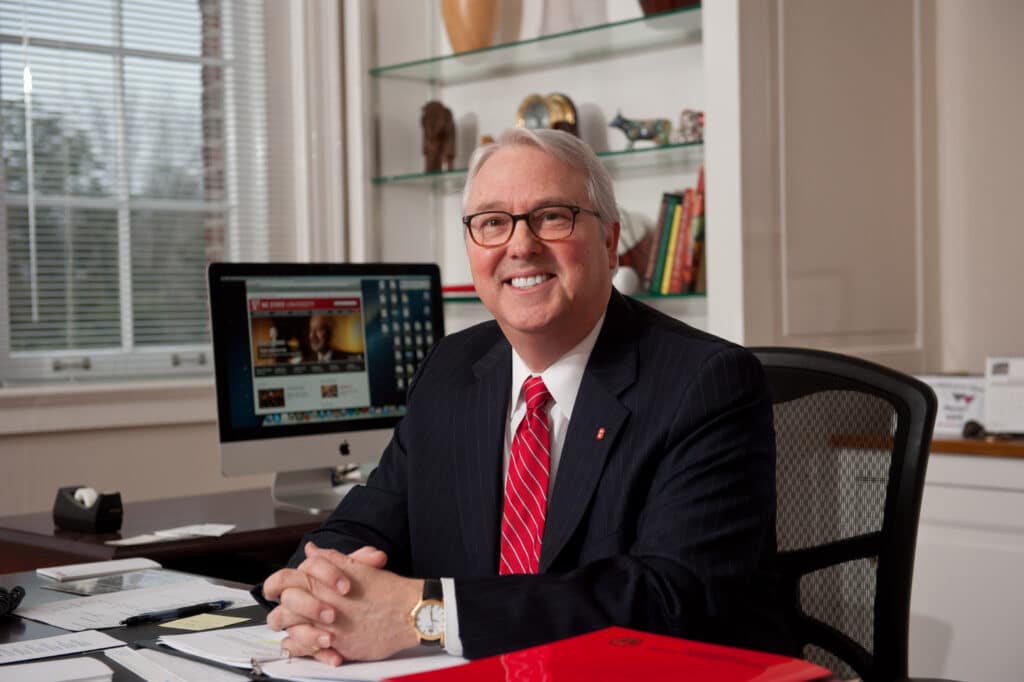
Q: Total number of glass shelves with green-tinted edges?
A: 3